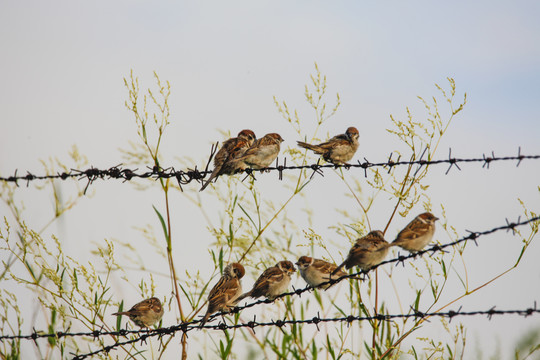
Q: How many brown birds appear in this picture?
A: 9